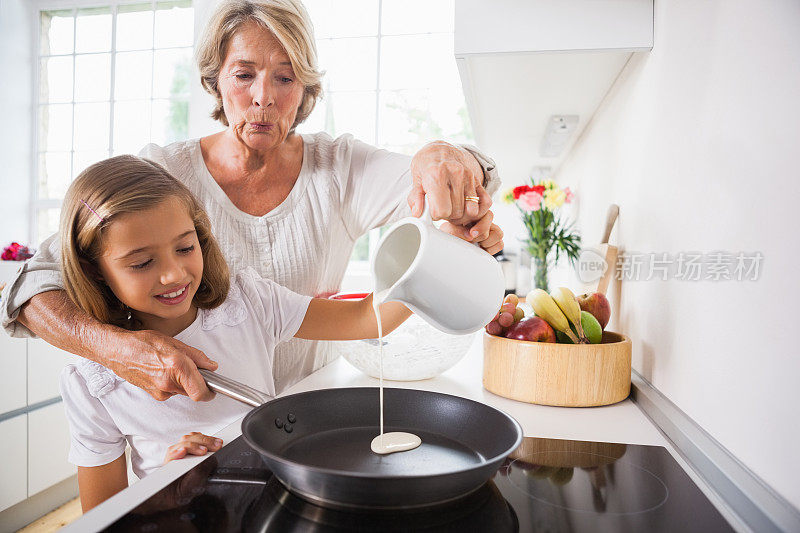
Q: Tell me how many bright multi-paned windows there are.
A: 2